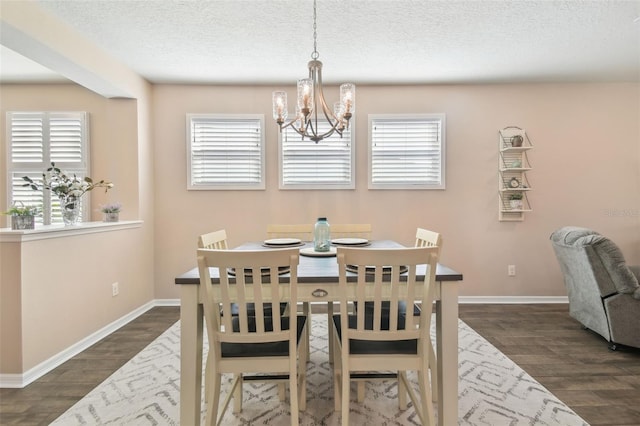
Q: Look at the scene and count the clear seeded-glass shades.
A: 5